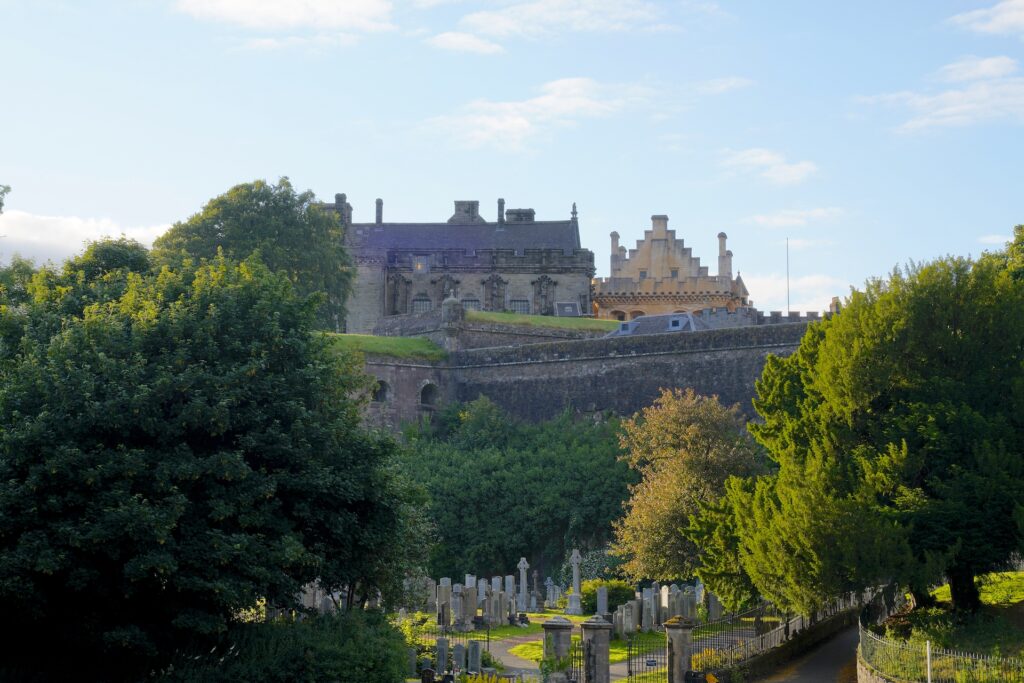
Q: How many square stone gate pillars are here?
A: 3